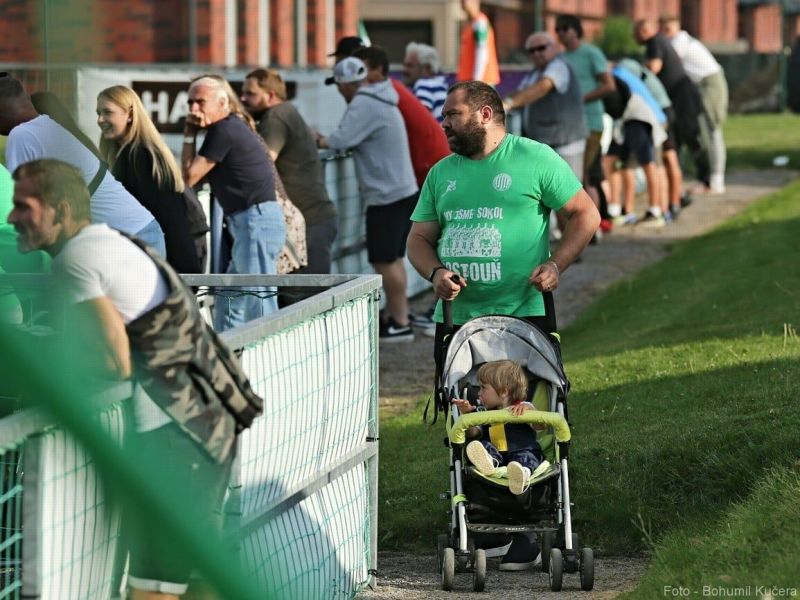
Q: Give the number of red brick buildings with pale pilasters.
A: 1